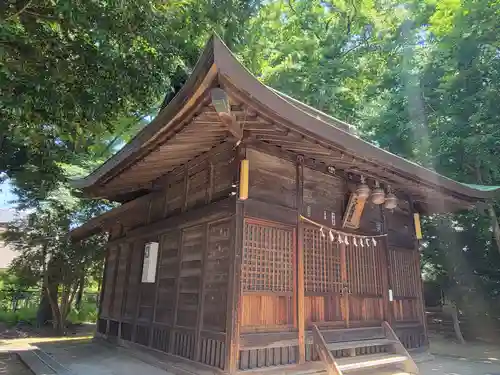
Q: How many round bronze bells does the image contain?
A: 3